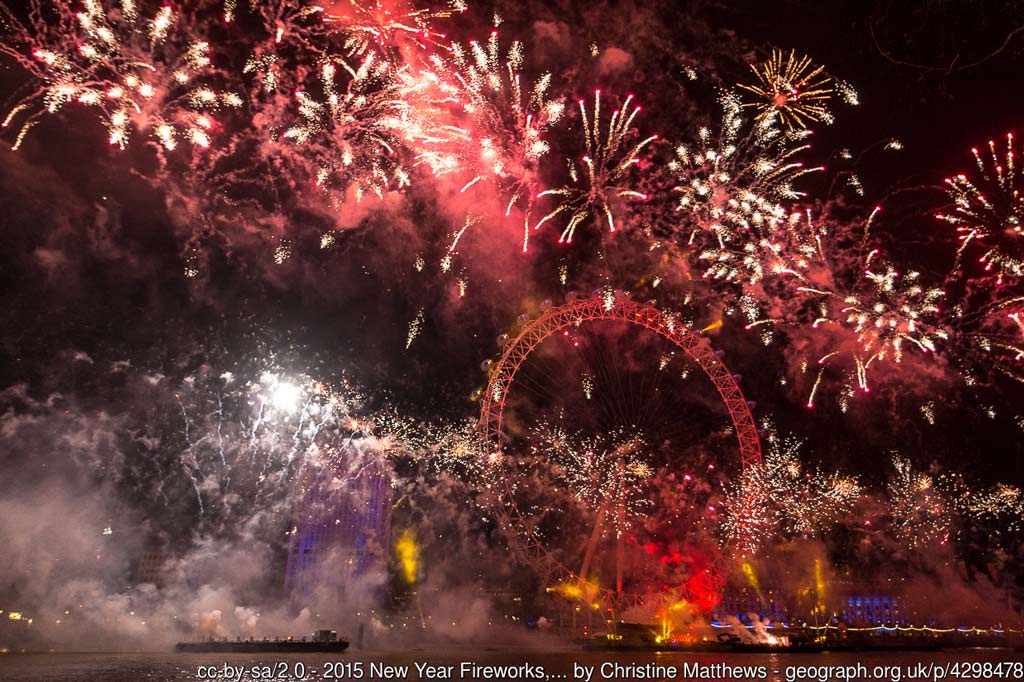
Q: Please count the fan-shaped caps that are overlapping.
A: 0